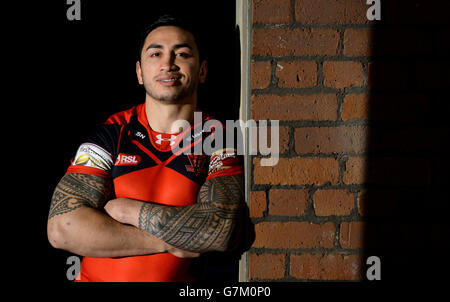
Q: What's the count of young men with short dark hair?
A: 1